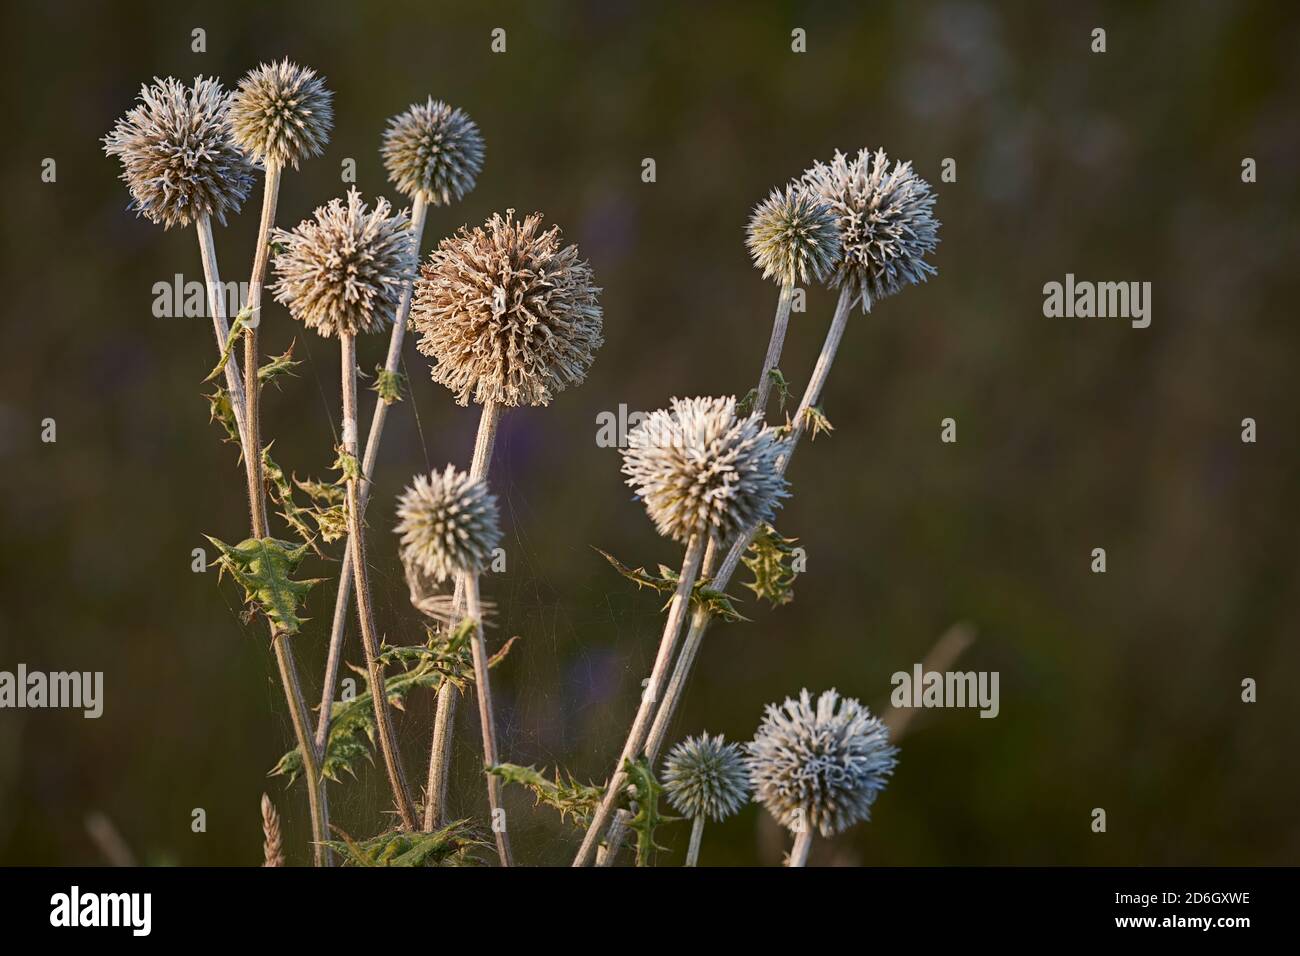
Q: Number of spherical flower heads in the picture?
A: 11